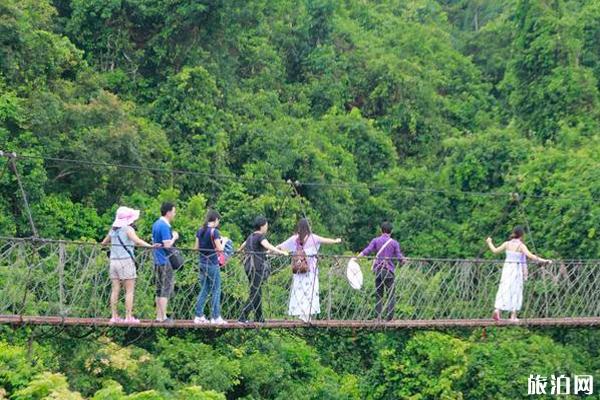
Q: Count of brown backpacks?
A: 1